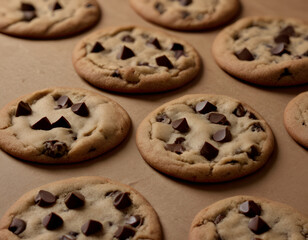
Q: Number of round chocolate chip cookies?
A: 9